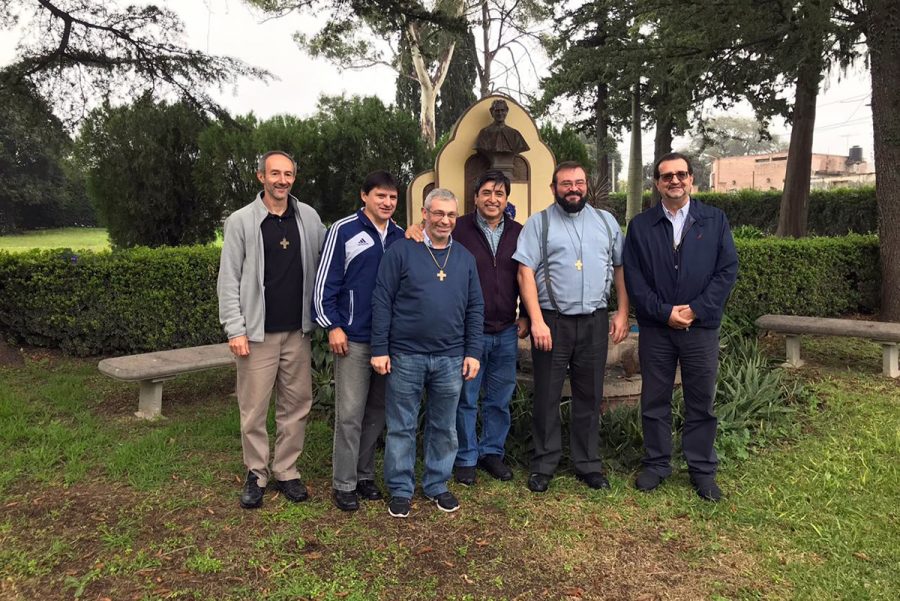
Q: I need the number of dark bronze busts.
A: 1